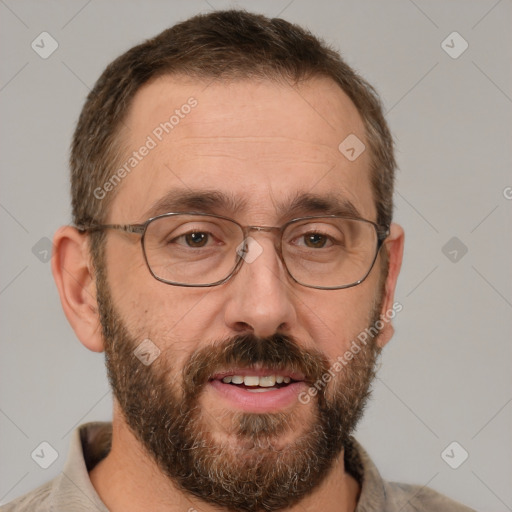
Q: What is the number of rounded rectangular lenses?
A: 2